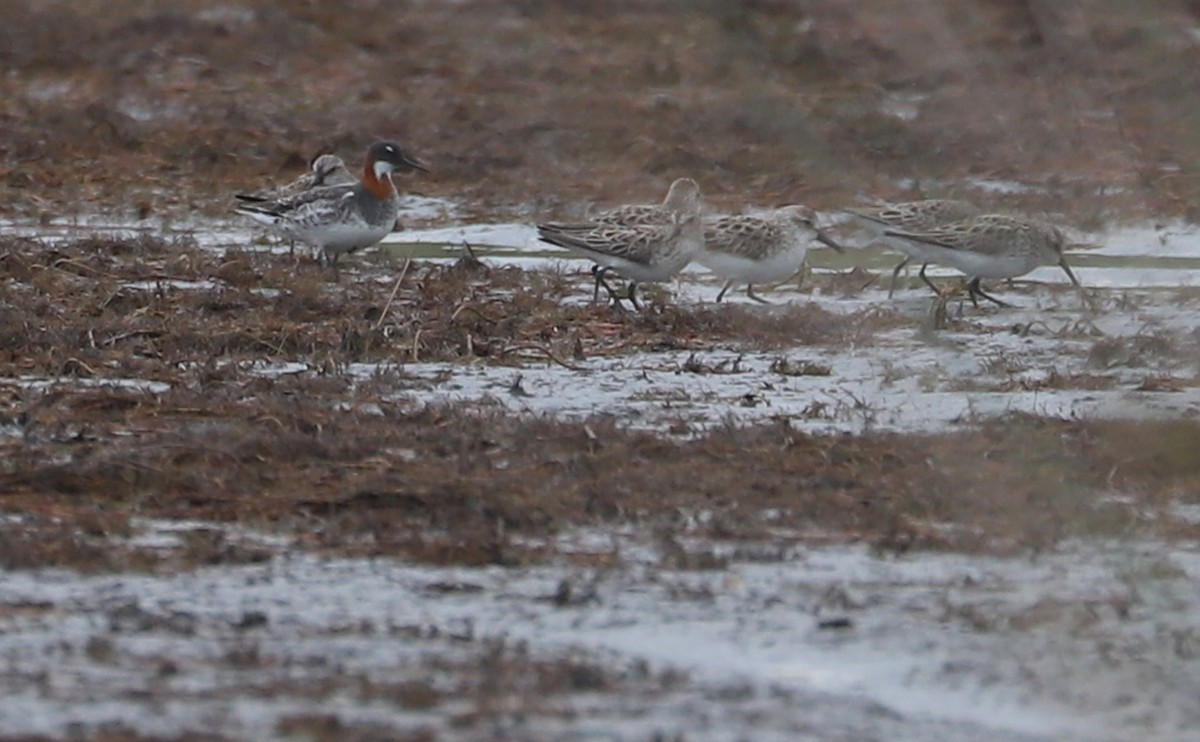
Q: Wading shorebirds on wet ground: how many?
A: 6